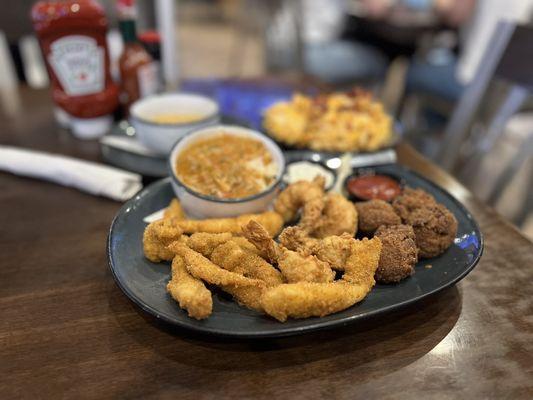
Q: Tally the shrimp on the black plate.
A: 4